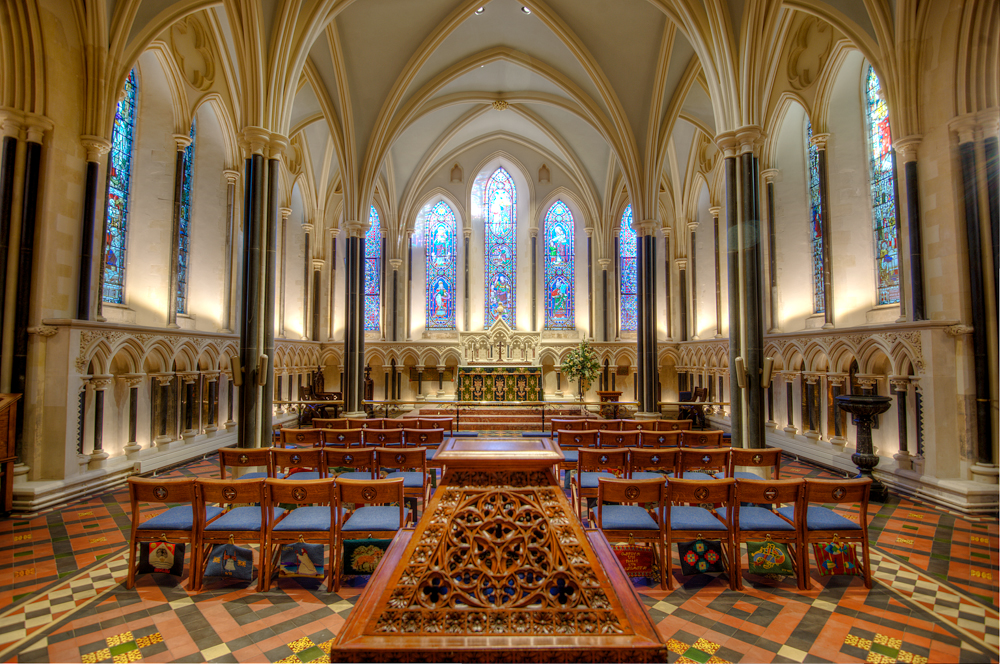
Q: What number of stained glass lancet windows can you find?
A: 9